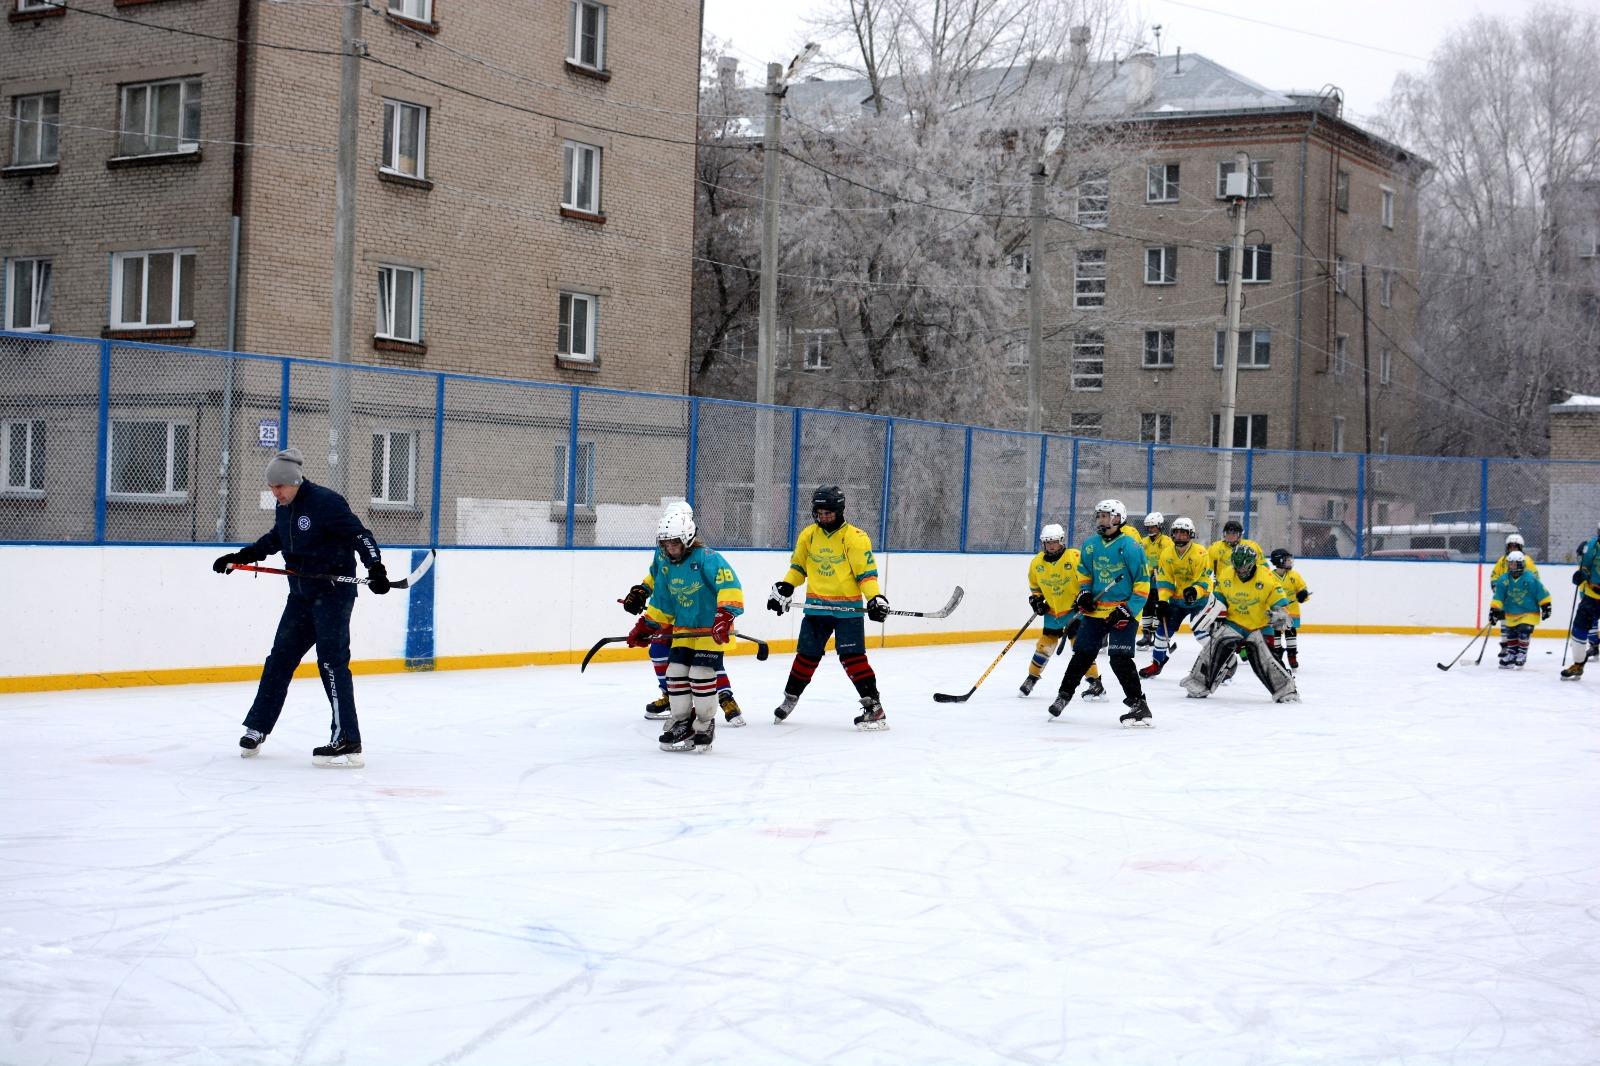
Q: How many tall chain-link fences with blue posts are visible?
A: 1